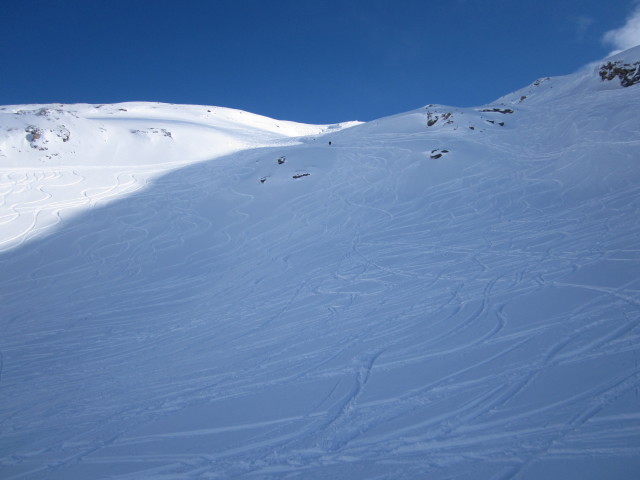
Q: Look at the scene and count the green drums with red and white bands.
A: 0